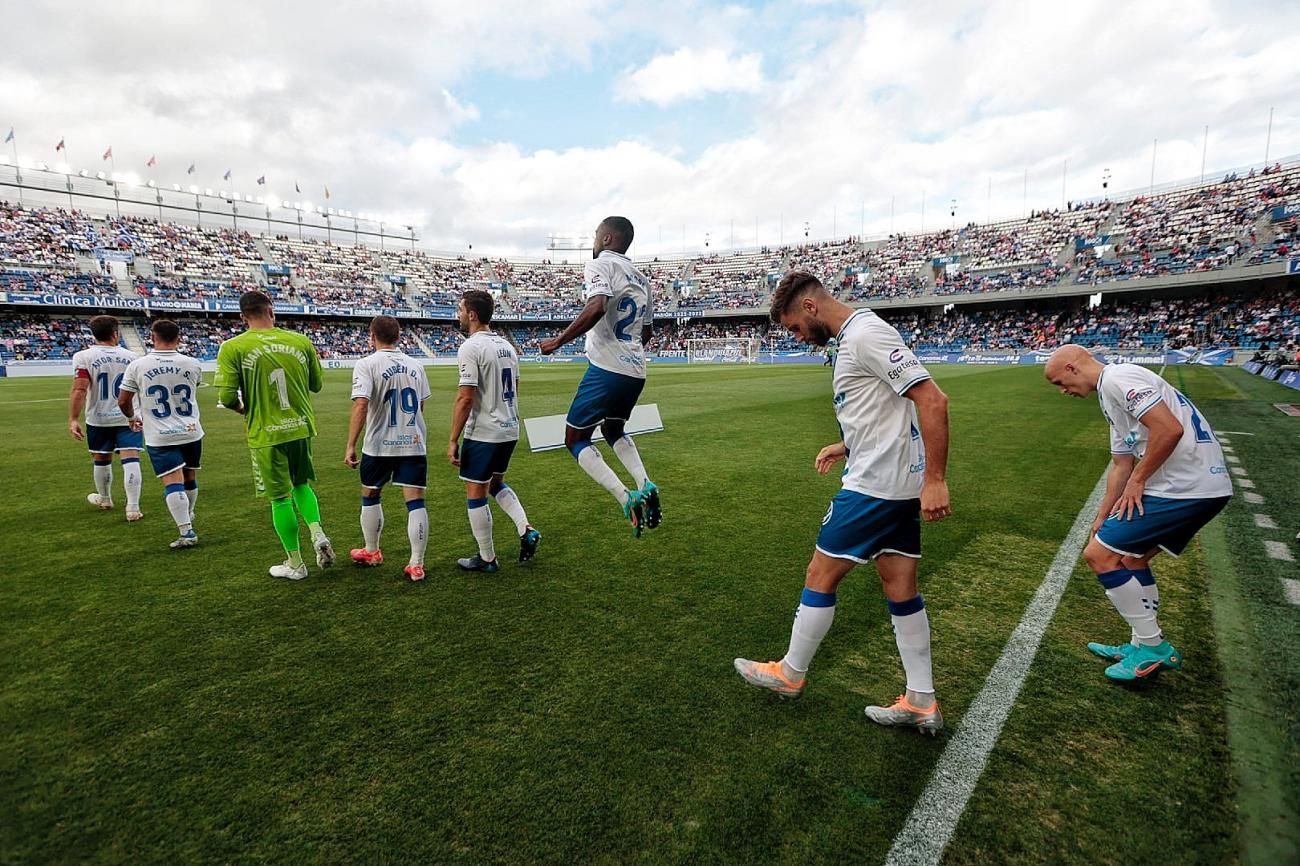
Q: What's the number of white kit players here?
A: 7